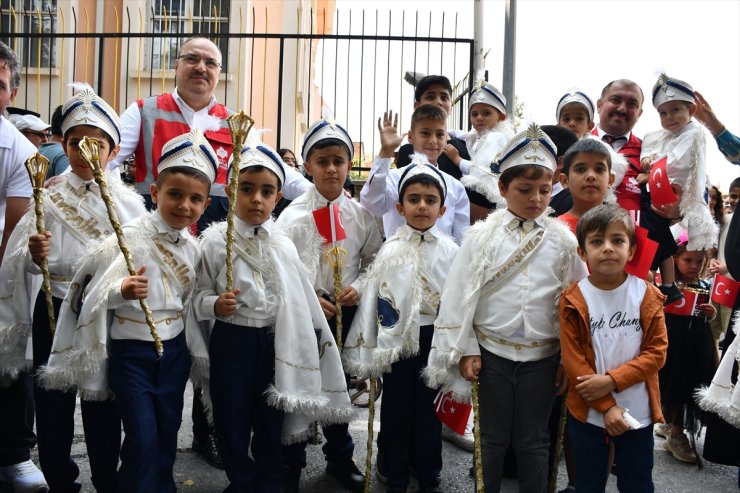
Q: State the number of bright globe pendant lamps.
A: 0